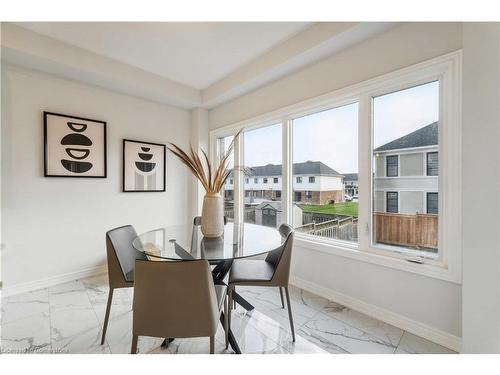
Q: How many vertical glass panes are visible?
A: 4